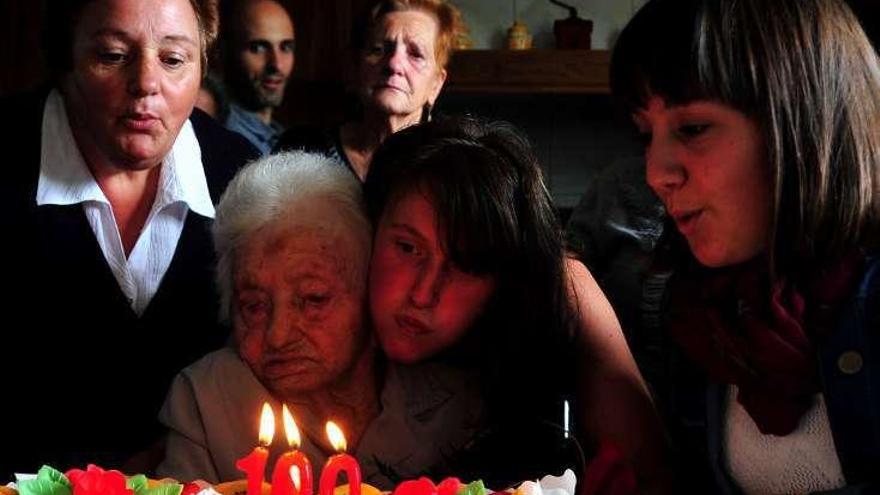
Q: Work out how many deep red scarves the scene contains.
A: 1